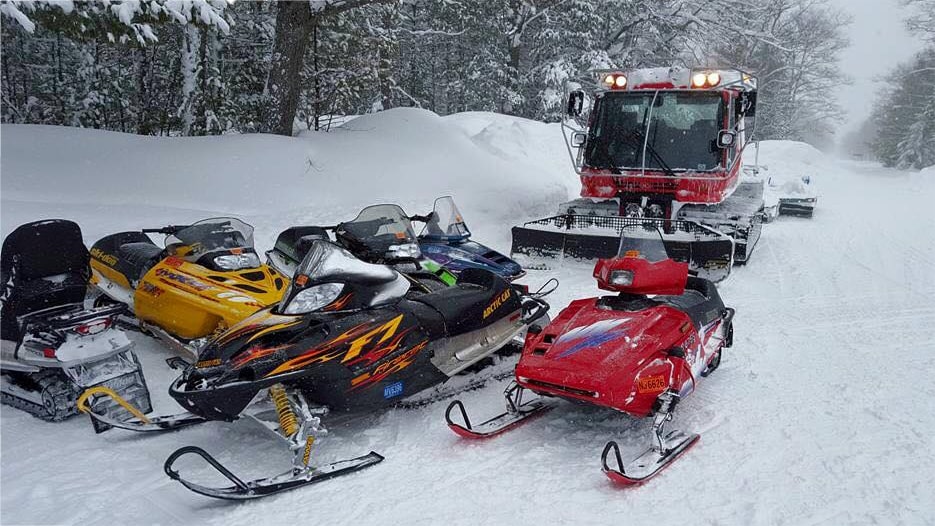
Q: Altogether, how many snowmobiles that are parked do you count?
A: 6